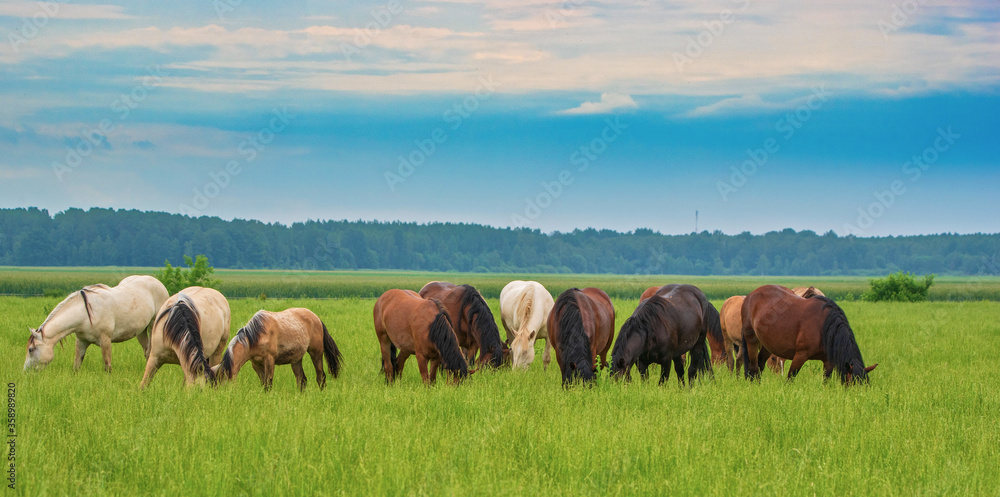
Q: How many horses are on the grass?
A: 12